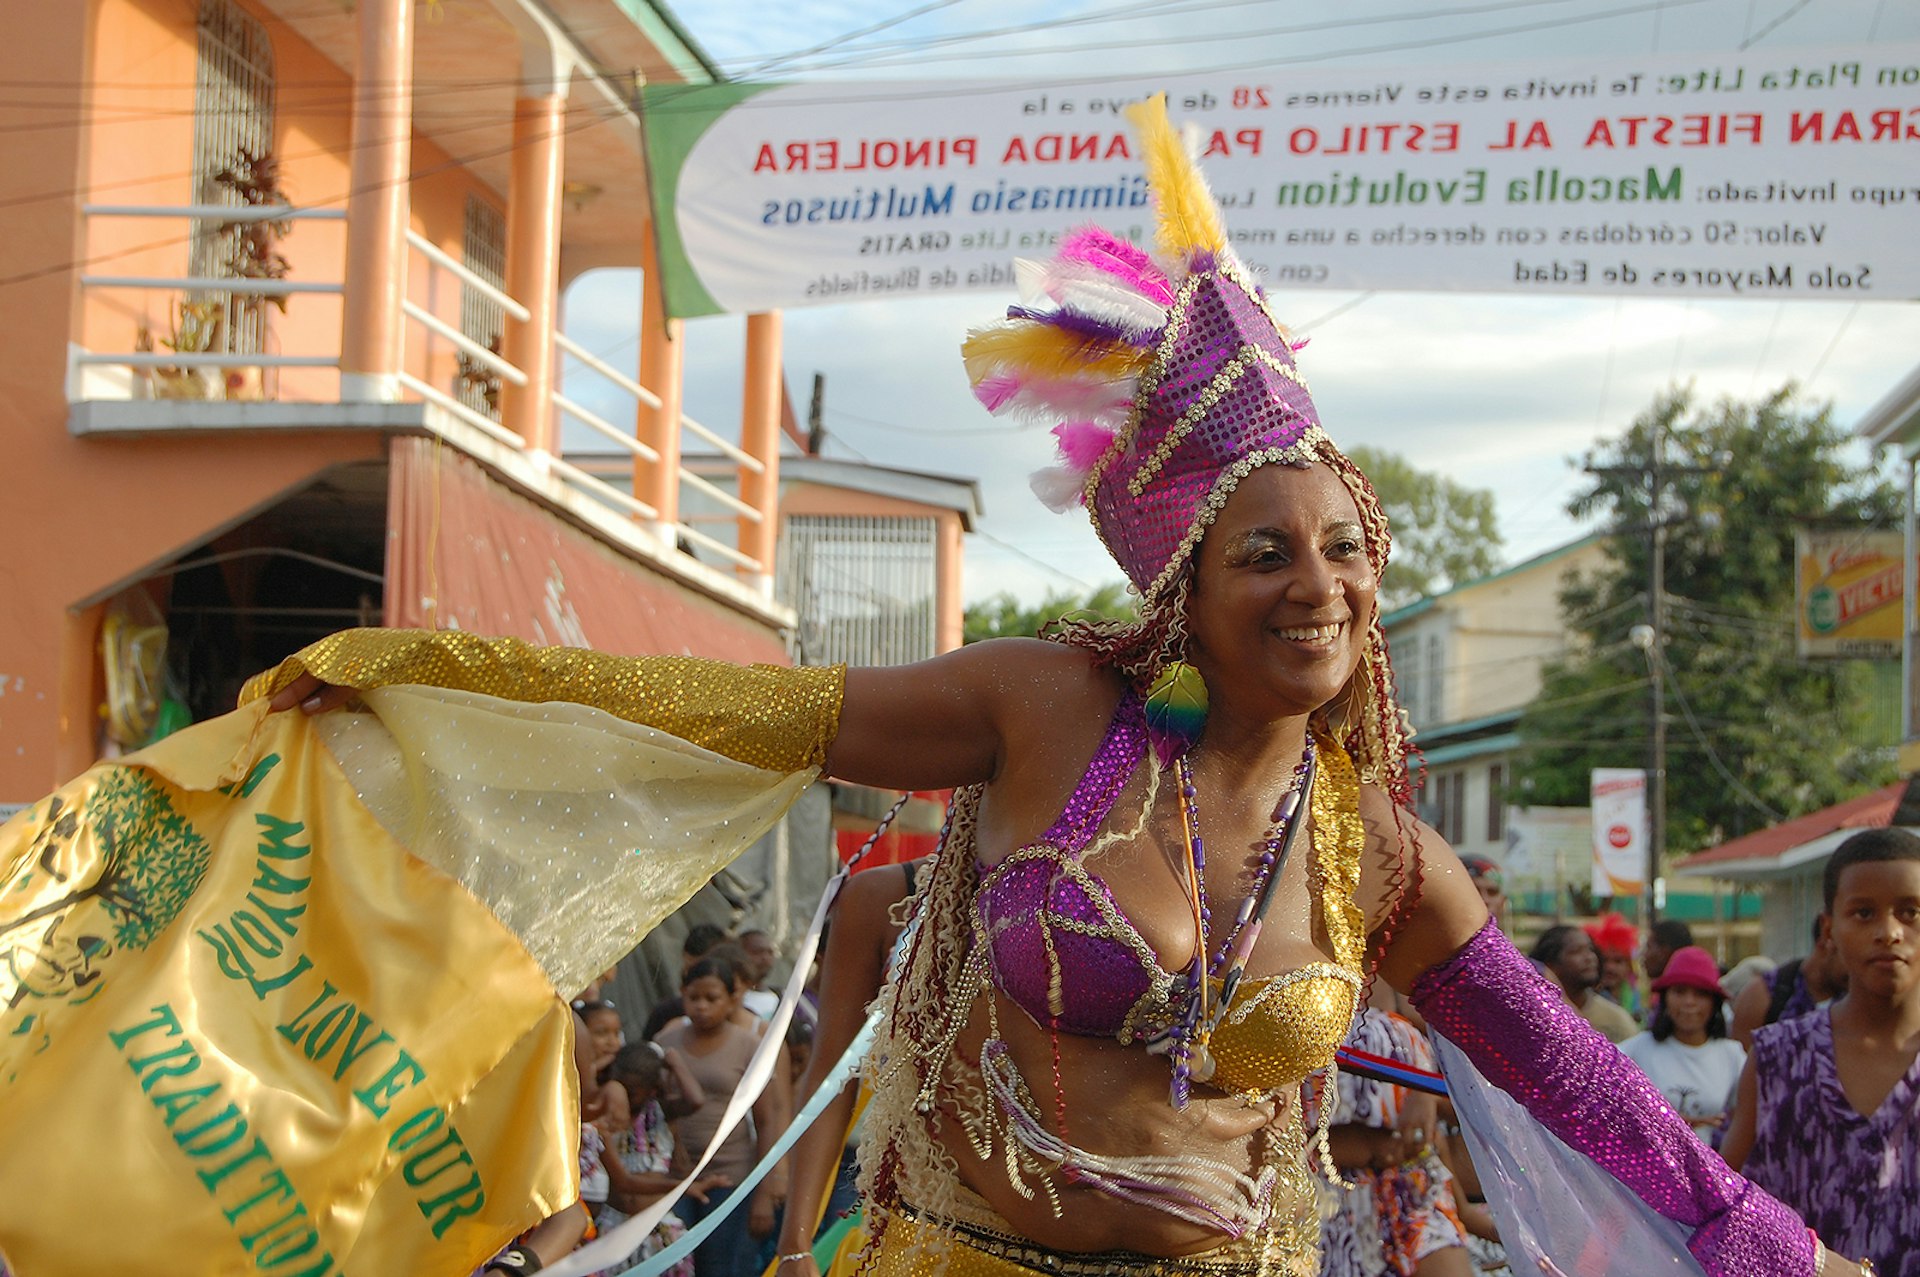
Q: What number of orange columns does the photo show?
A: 4